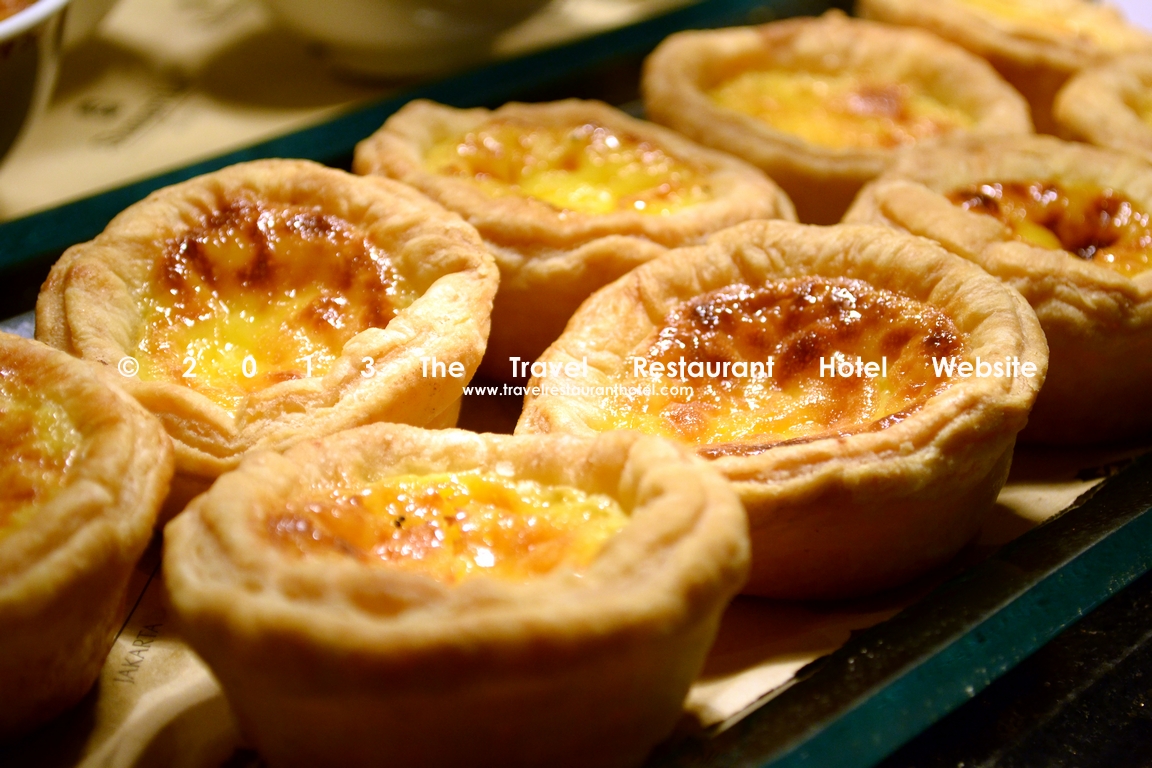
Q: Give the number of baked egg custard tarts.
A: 9